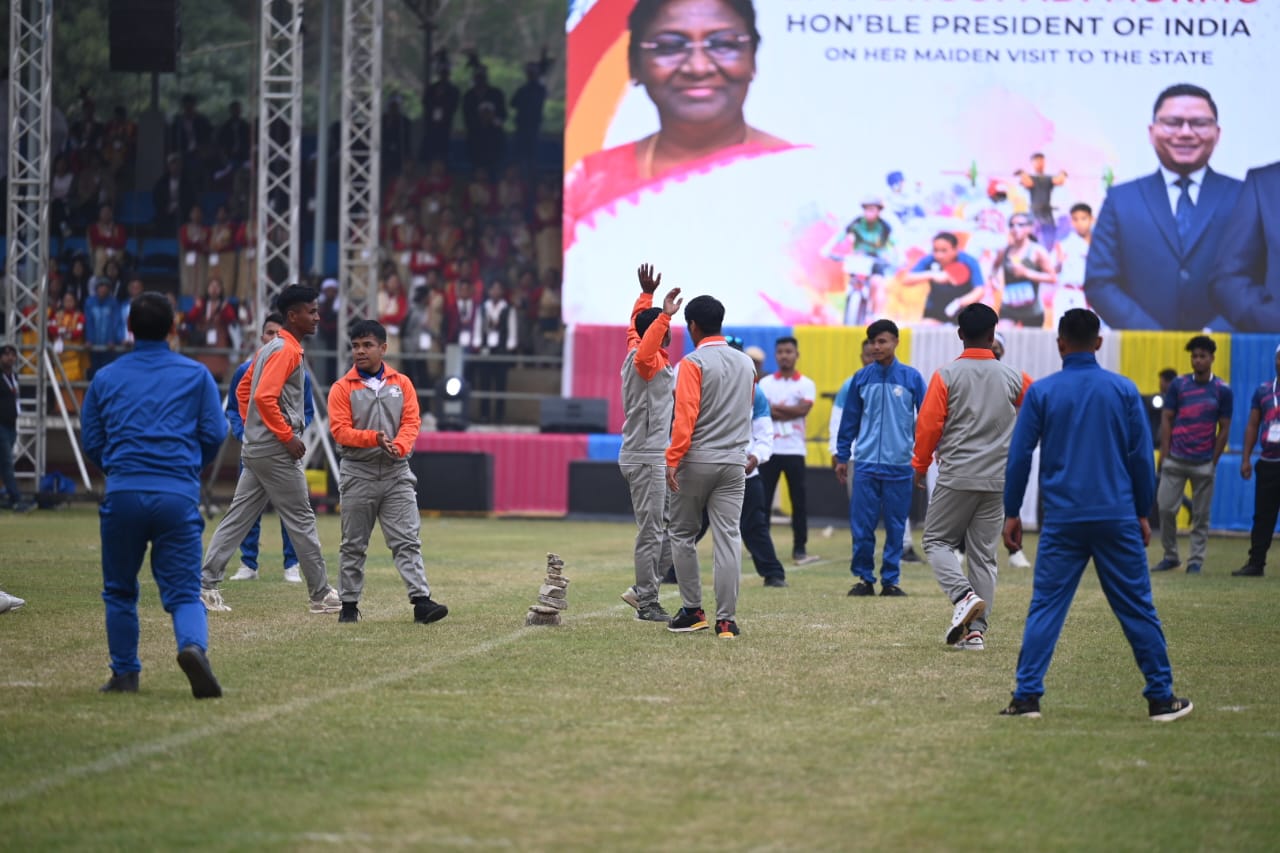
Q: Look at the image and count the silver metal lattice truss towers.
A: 3